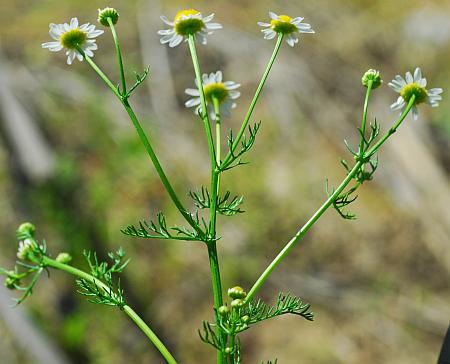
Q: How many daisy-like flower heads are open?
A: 5